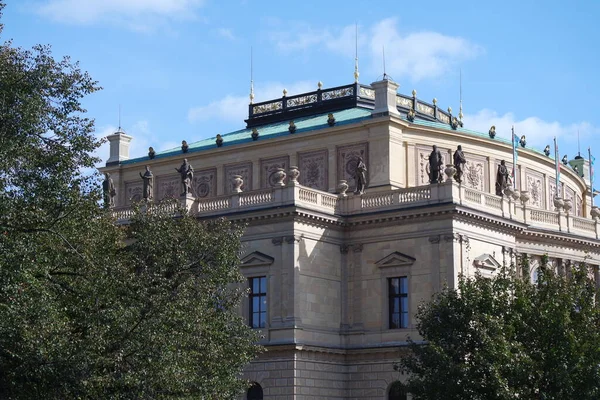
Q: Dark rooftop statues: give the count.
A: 7